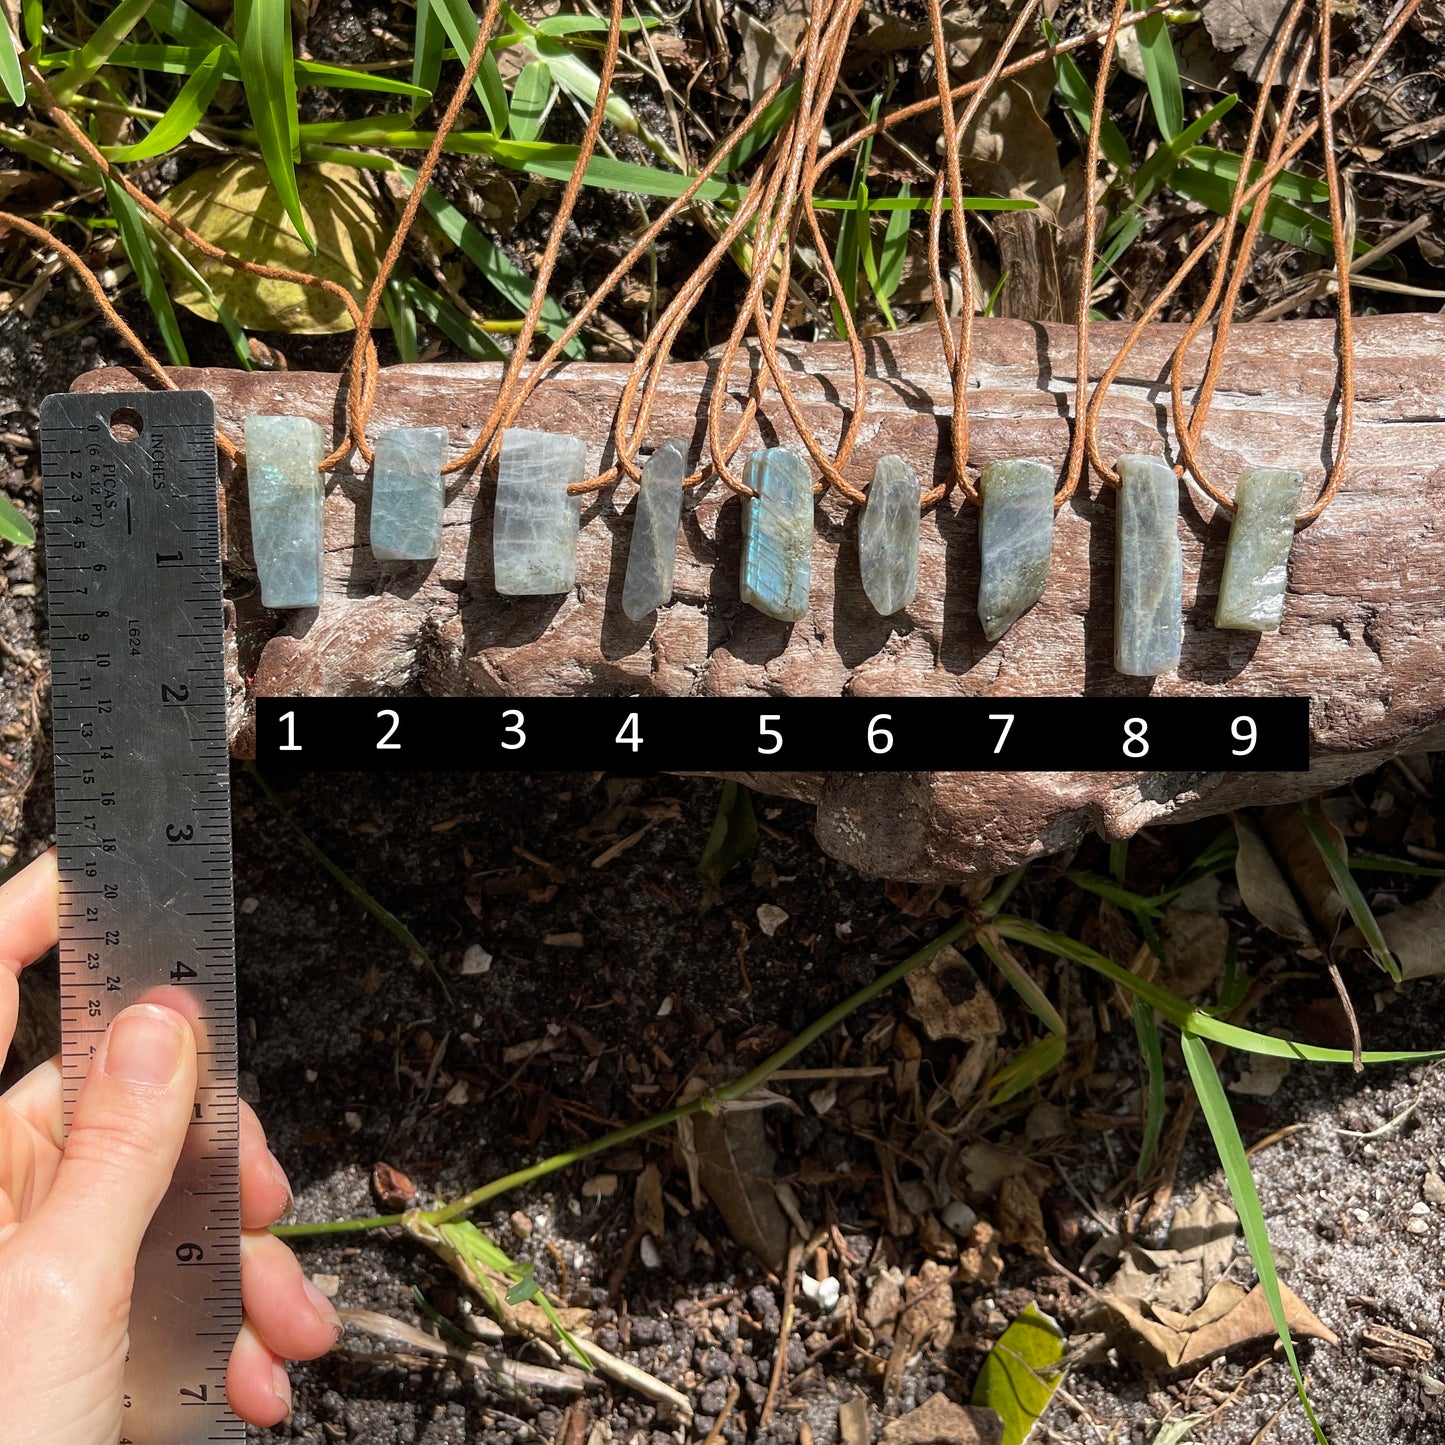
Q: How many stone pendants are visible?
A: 9